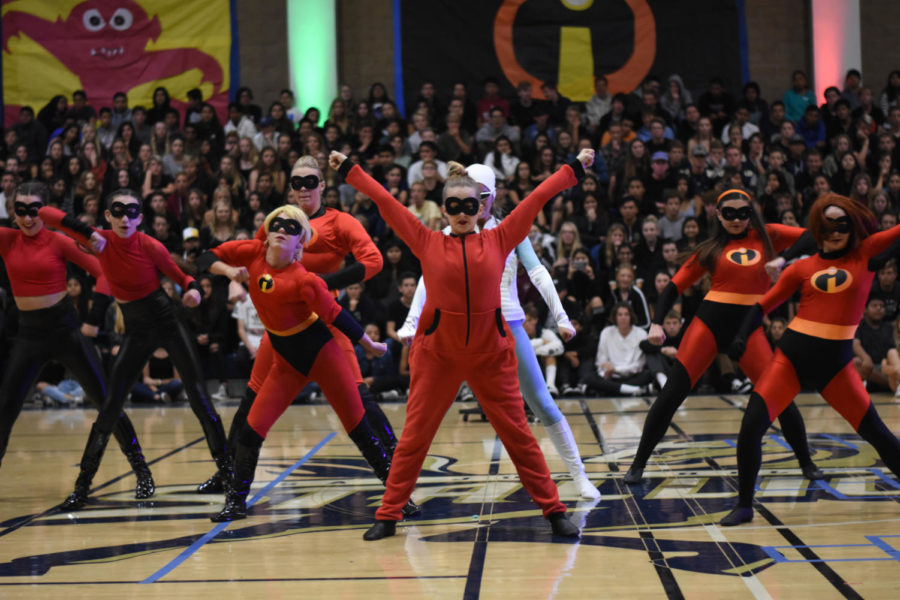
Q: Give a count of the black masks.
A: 7